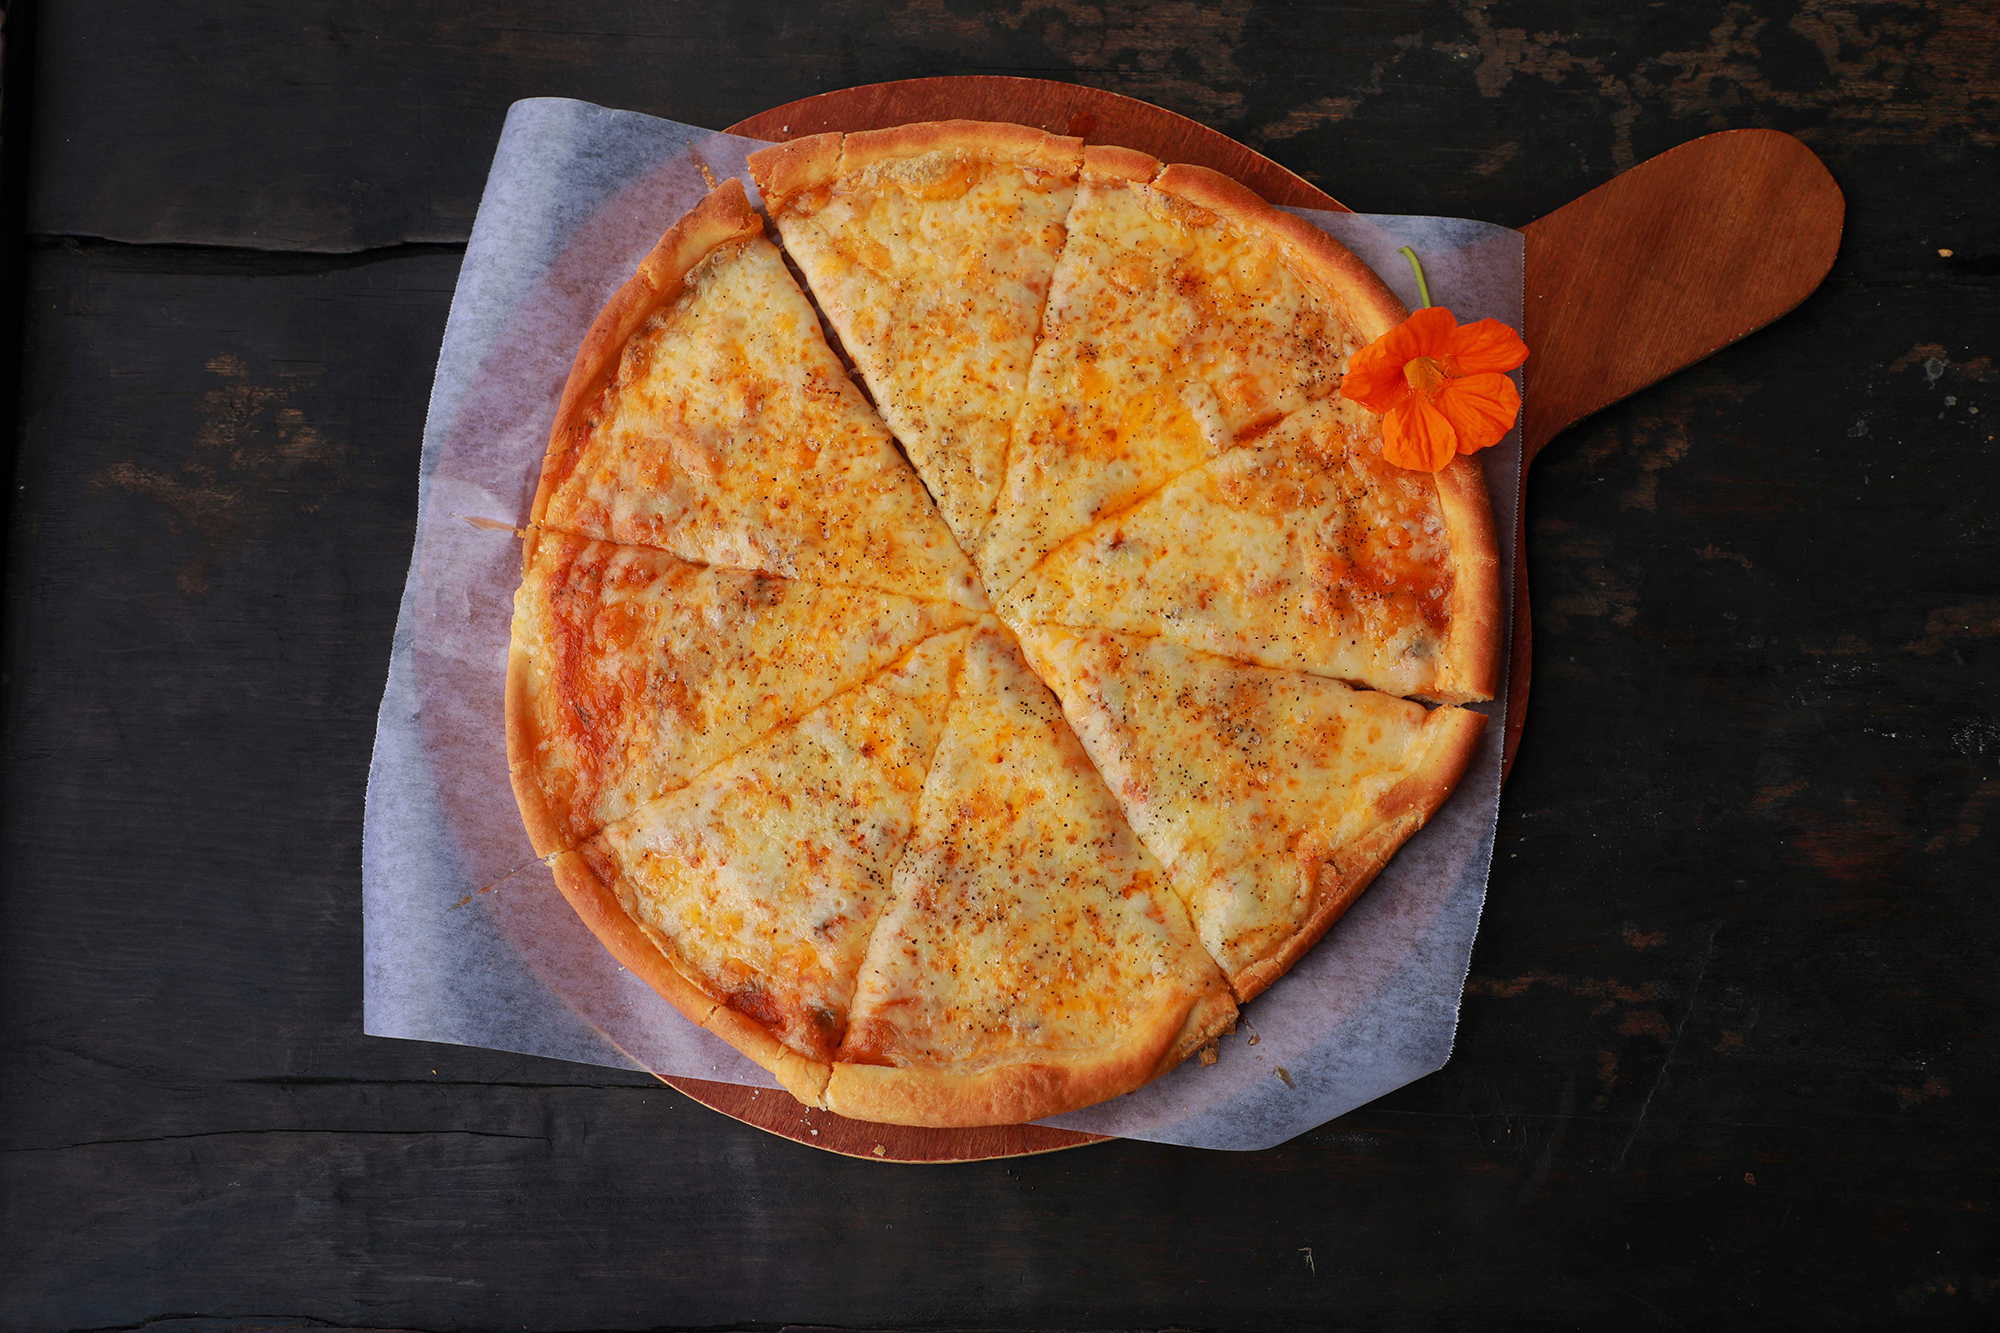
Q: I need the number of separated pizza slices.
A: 8